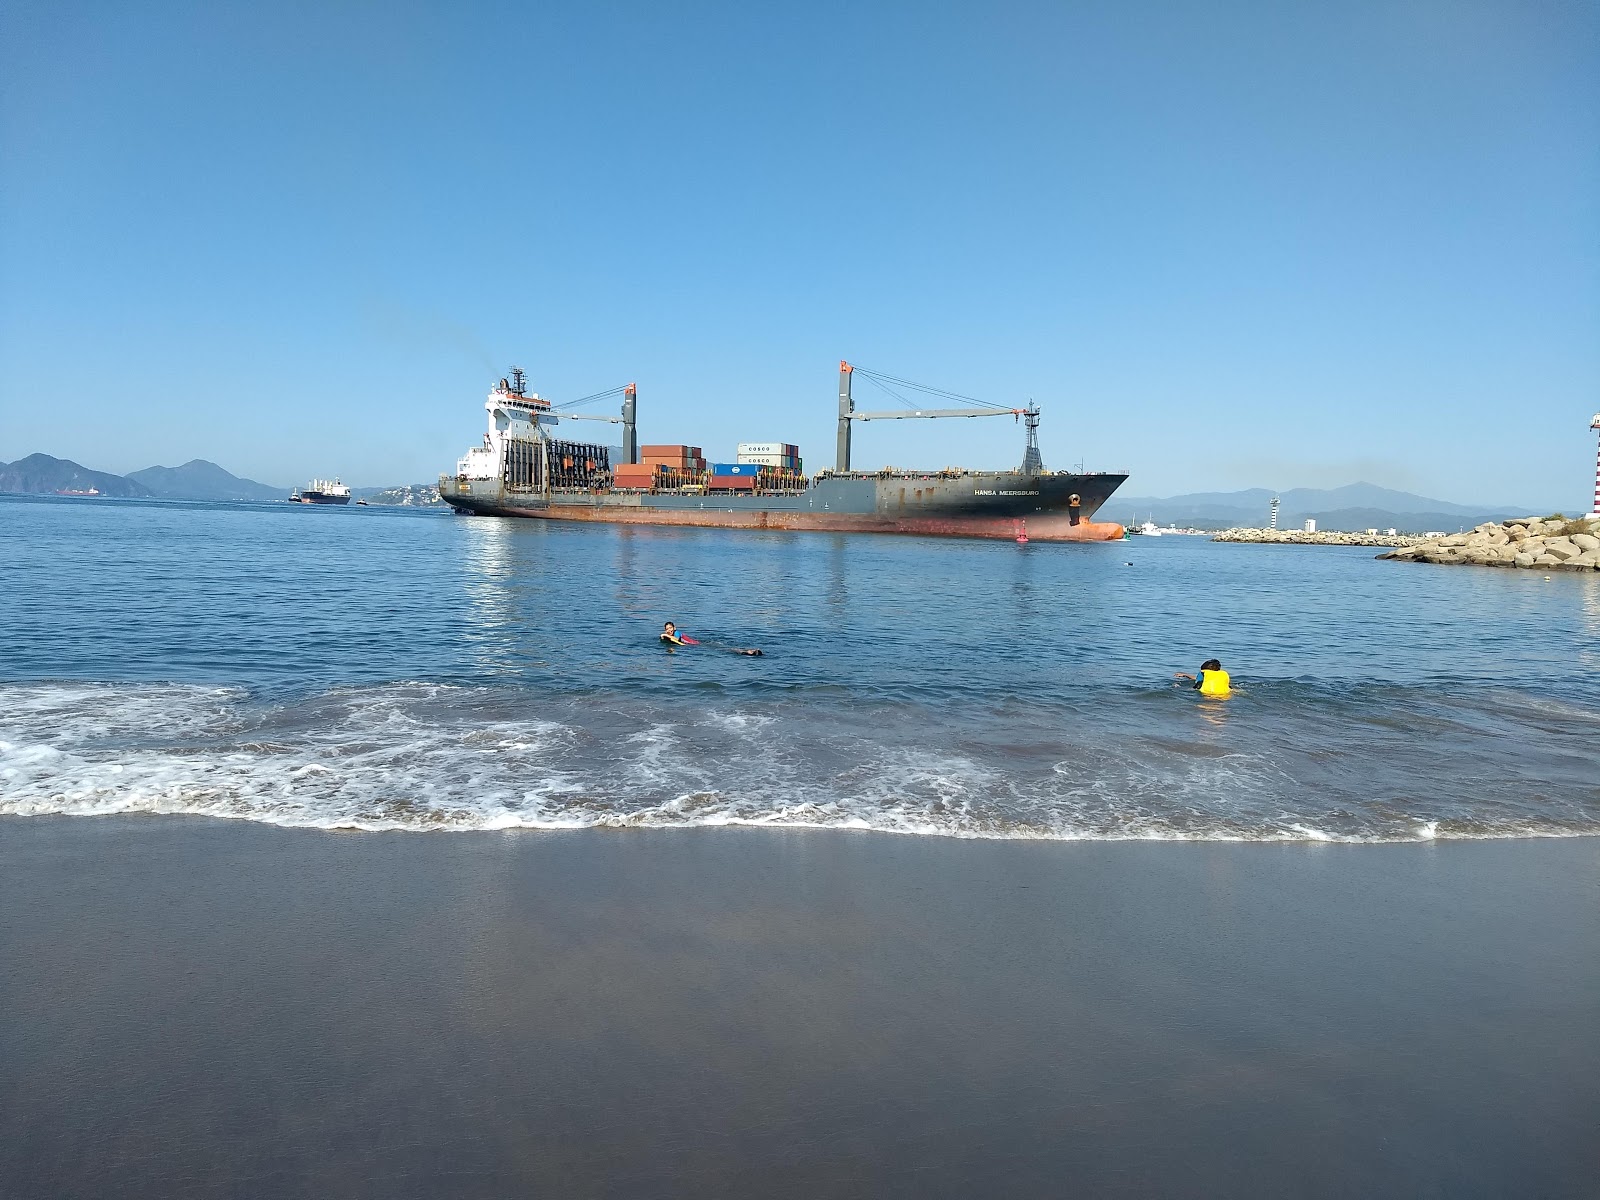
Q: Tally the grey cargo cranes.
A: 2